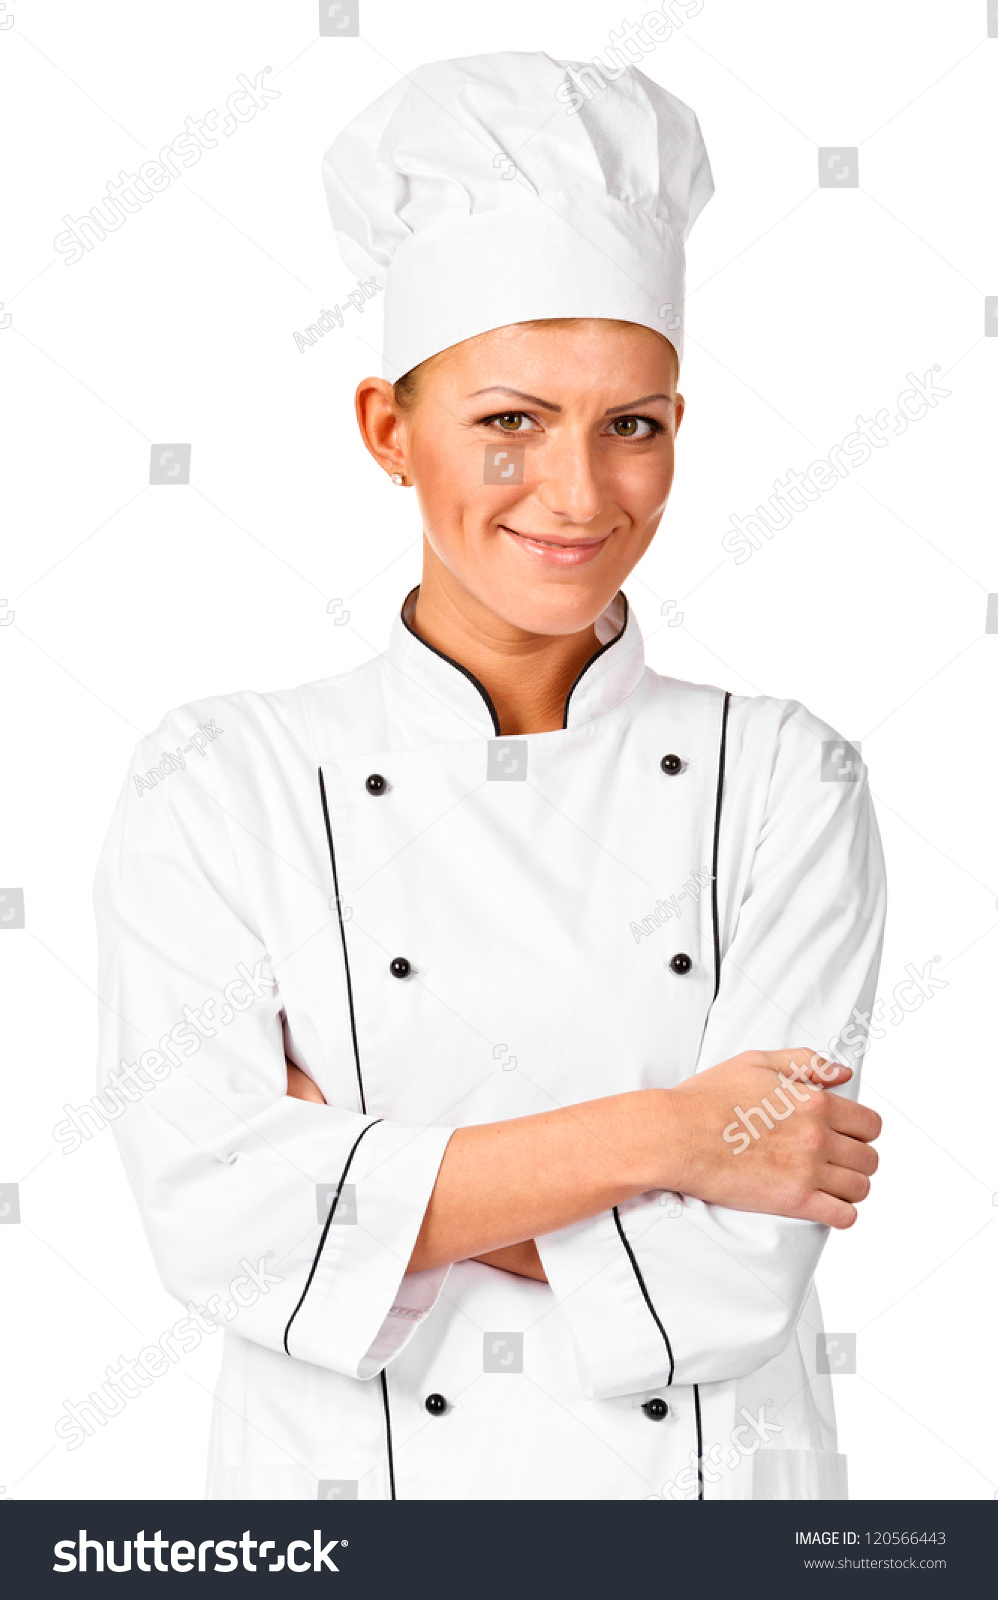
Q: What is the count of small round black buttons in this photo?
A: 6